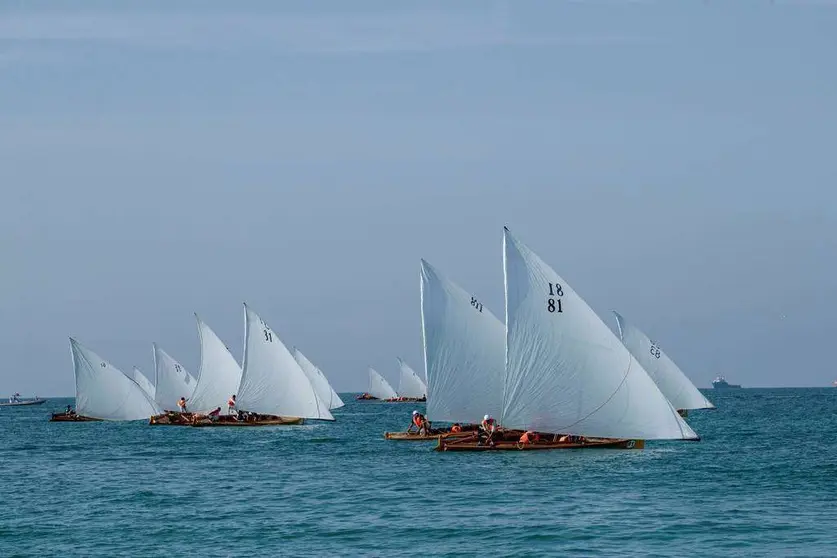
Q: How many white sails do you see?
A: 11